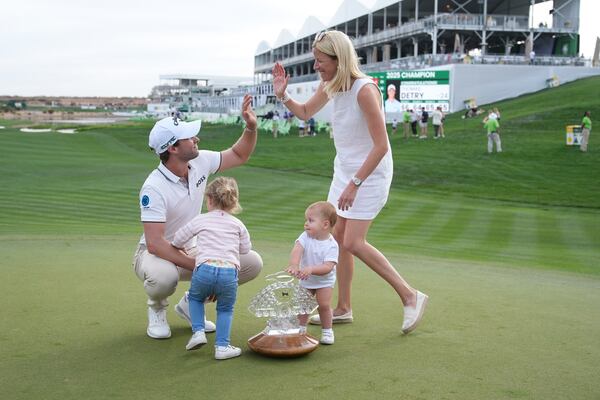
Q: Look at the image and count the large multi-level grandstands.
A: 1